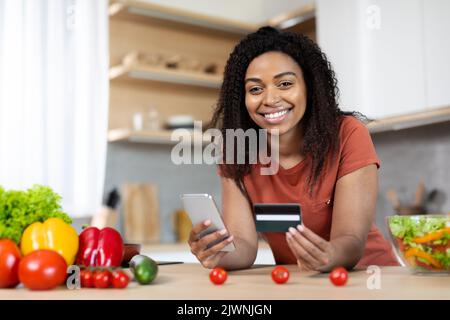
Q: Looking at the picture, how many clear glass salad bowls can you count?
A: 1